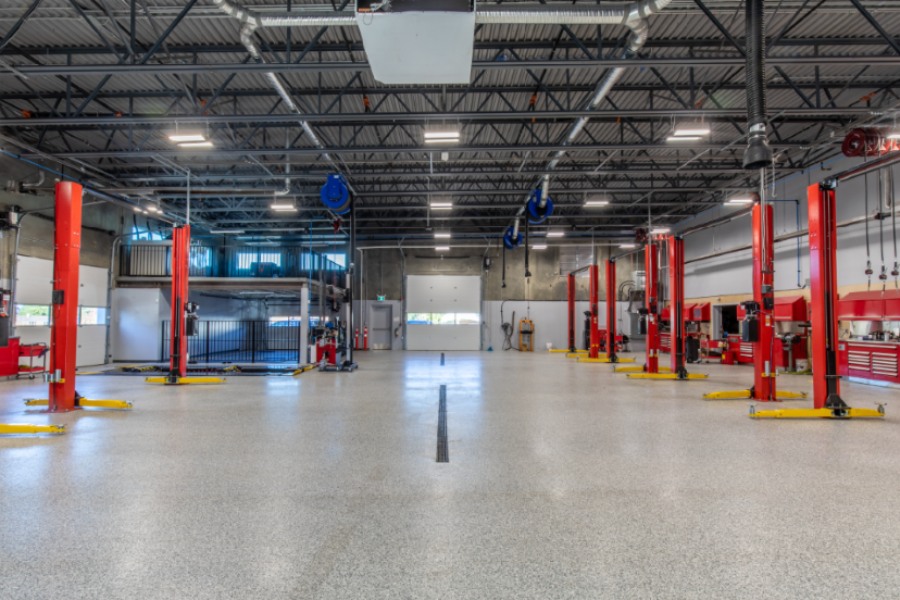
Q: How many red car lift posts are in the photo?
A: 9